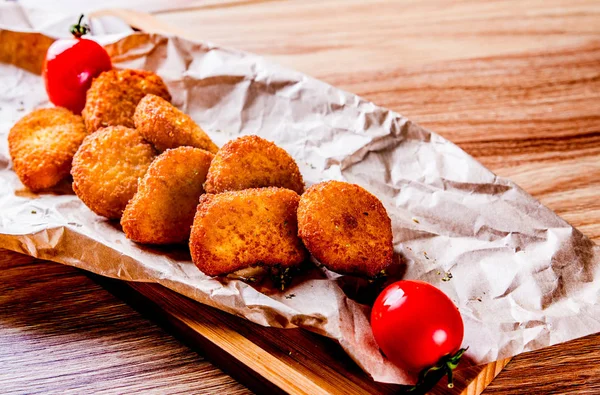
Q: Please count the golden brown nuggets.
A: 8